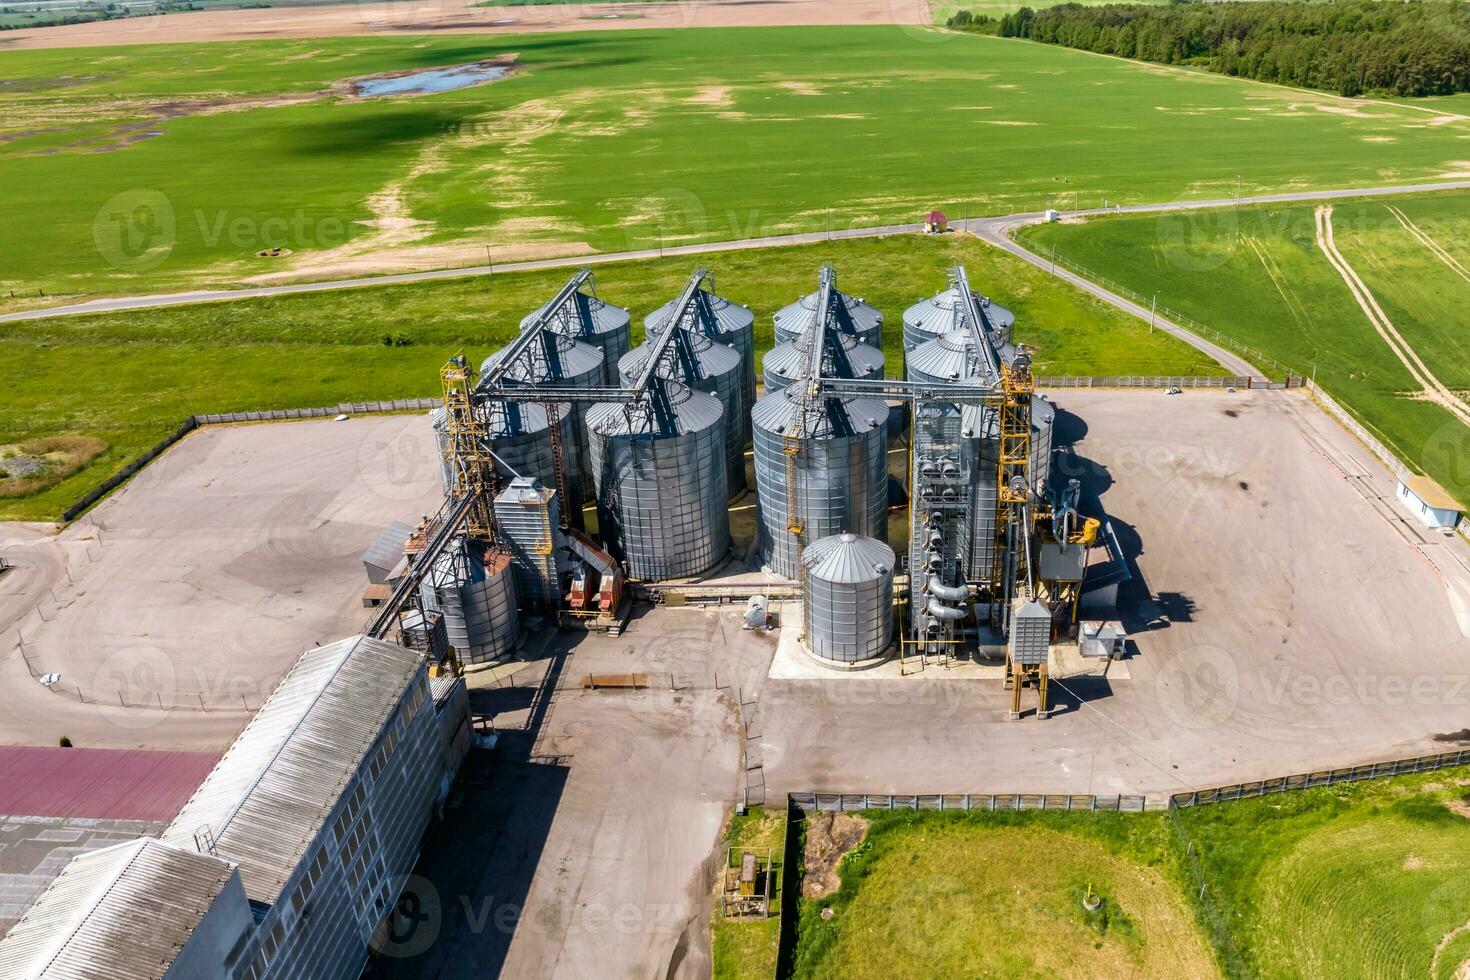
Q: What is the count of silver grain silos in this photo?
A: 14